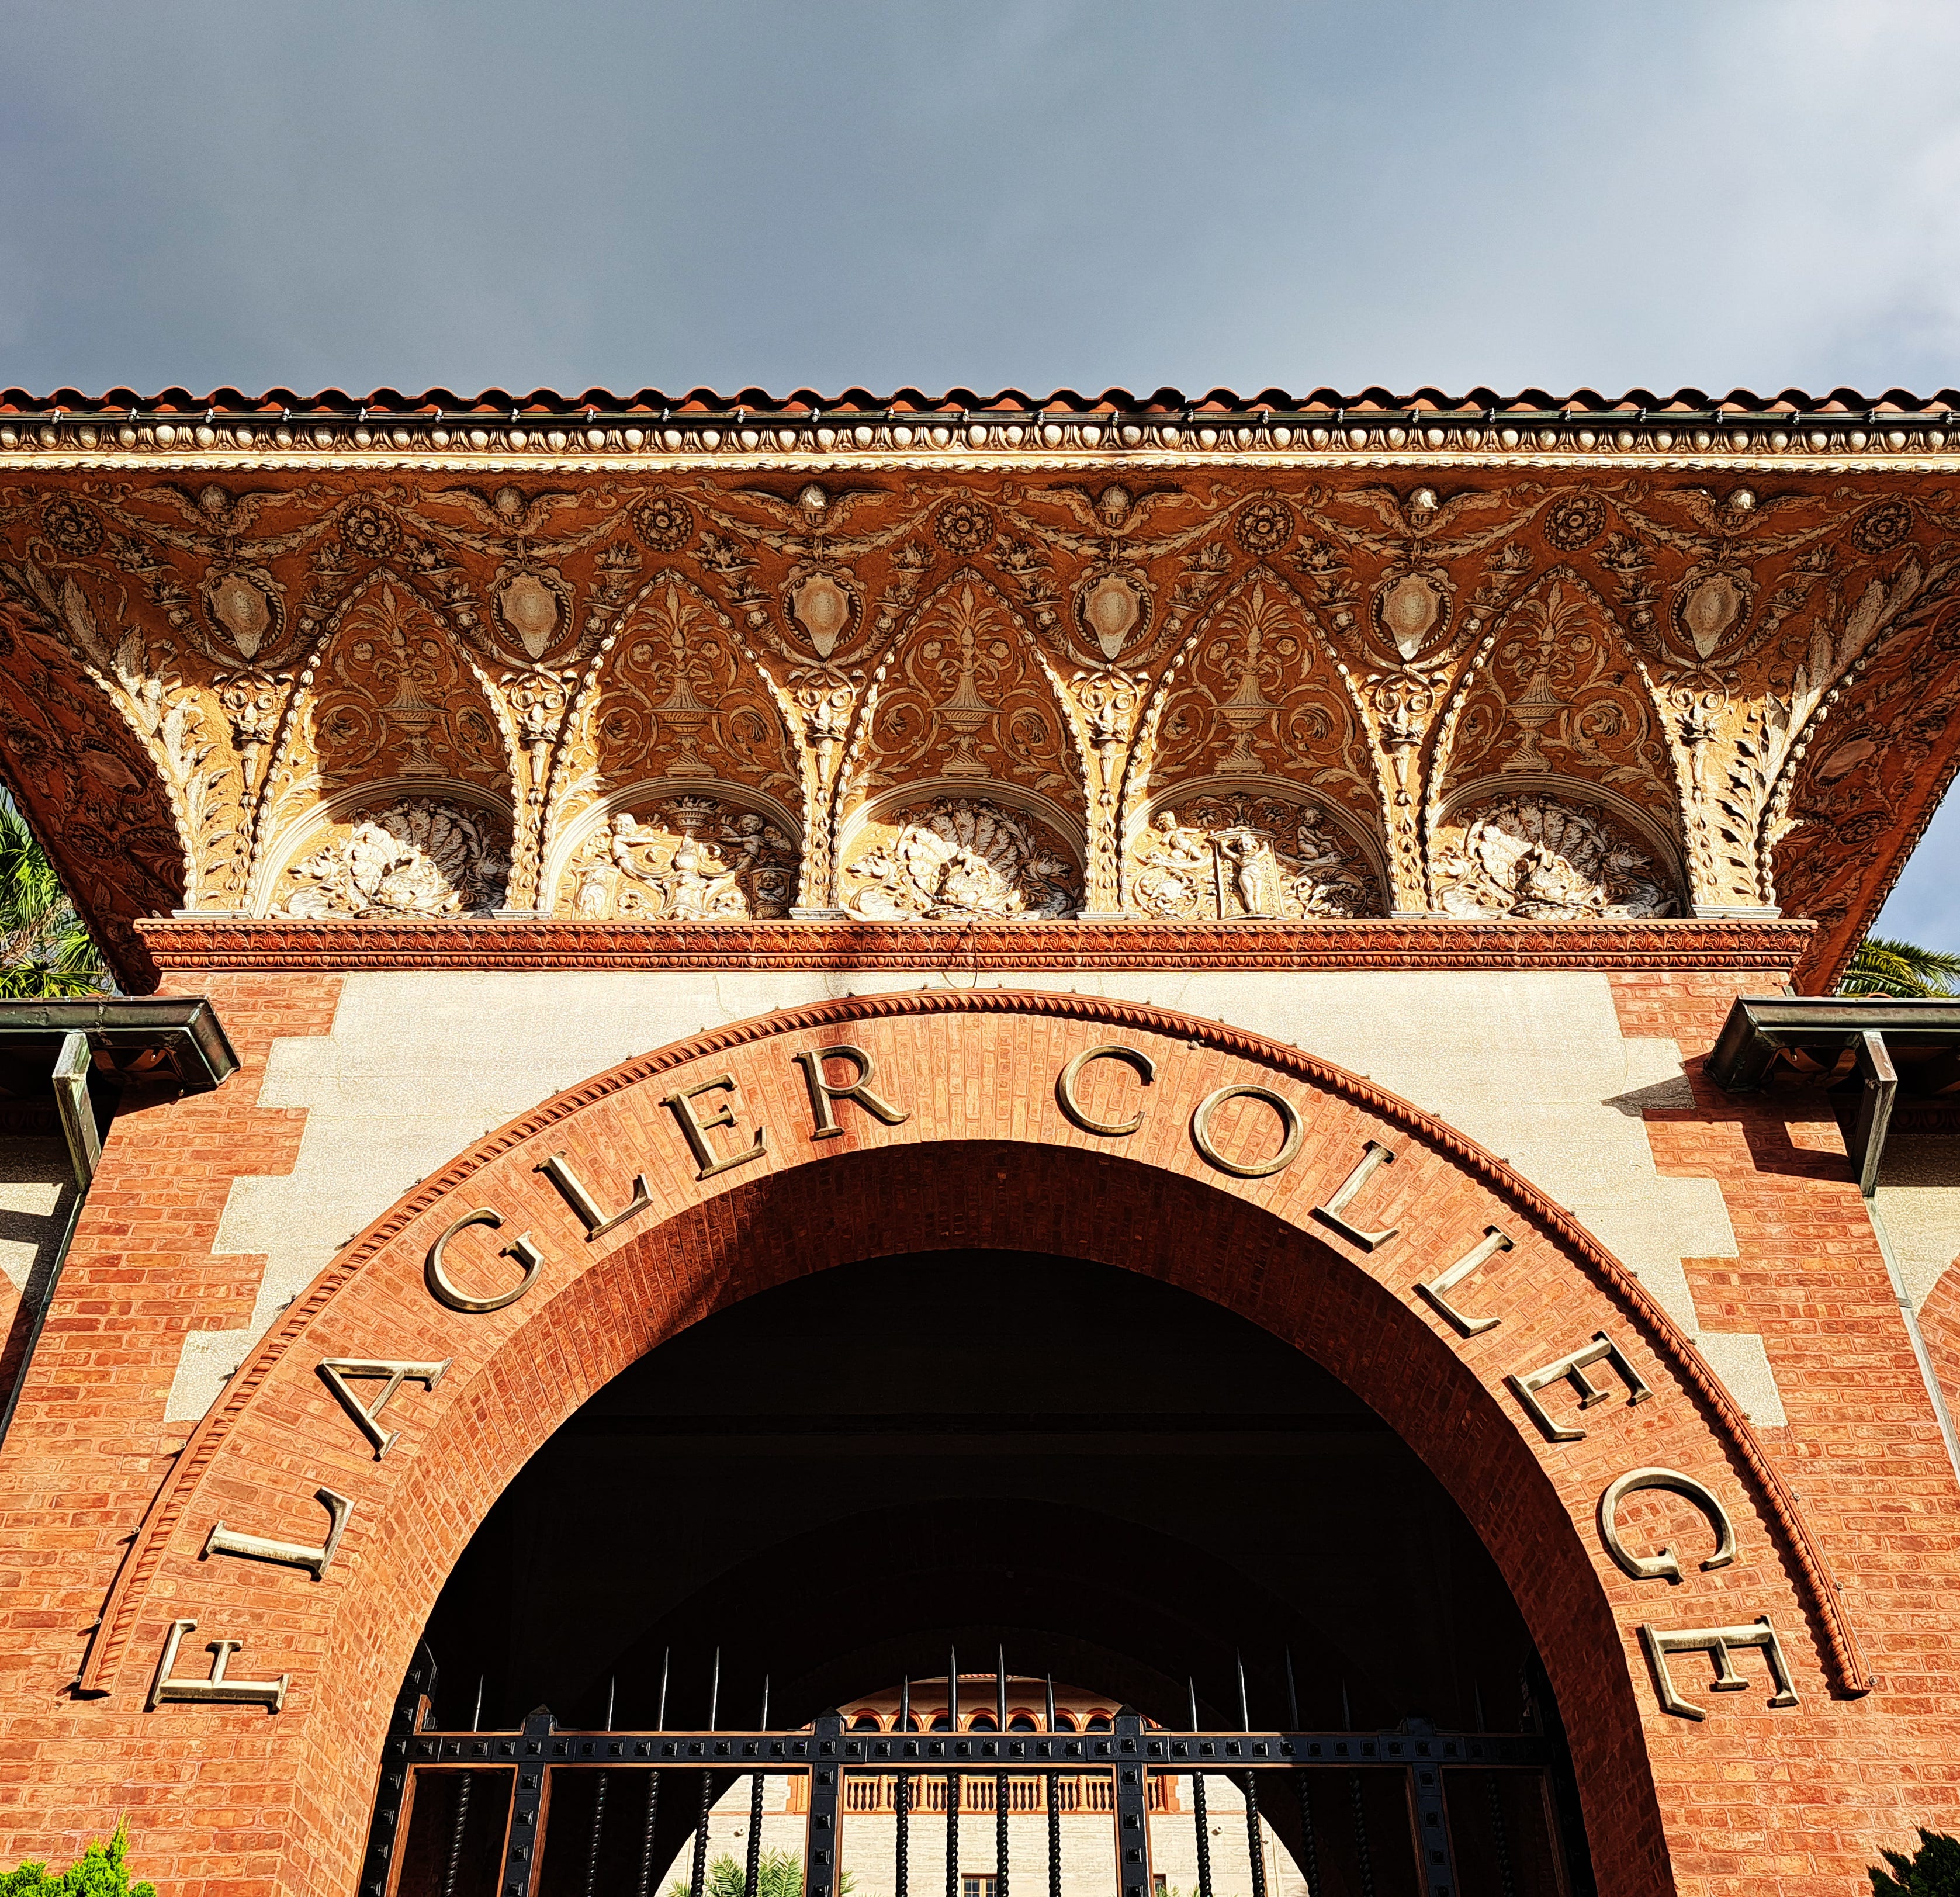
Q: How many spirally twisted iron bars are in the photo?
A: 14